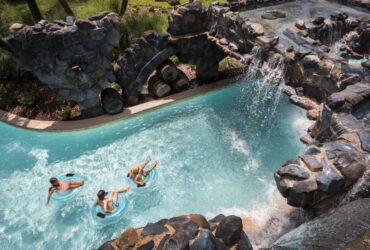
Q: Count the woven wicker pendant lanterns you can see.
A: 0